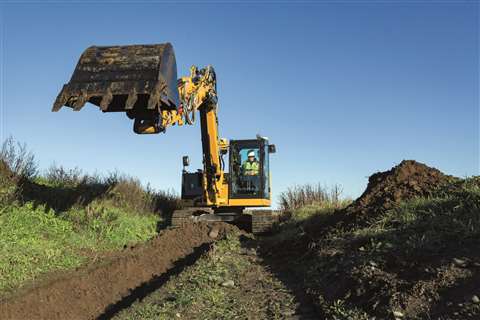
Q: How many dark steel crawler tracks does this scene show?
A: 2